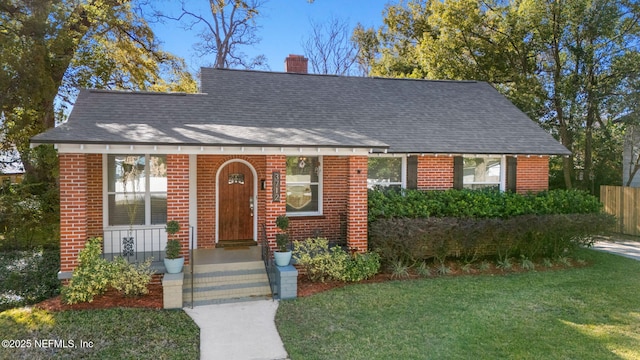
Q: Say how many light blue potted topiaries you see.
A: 2